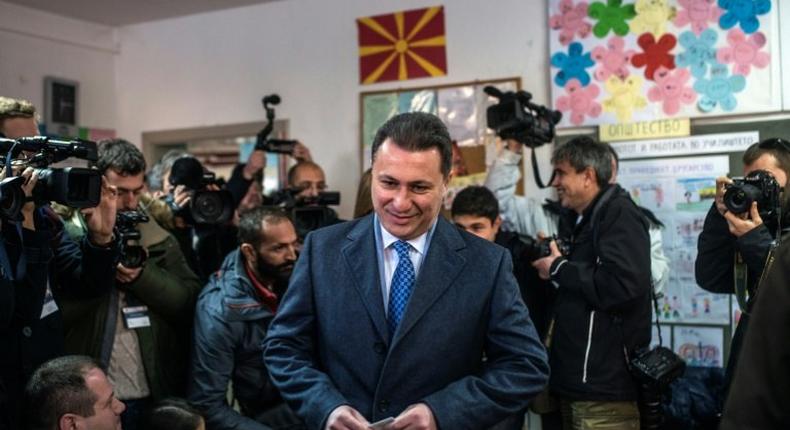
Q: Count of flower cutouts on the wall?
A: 14